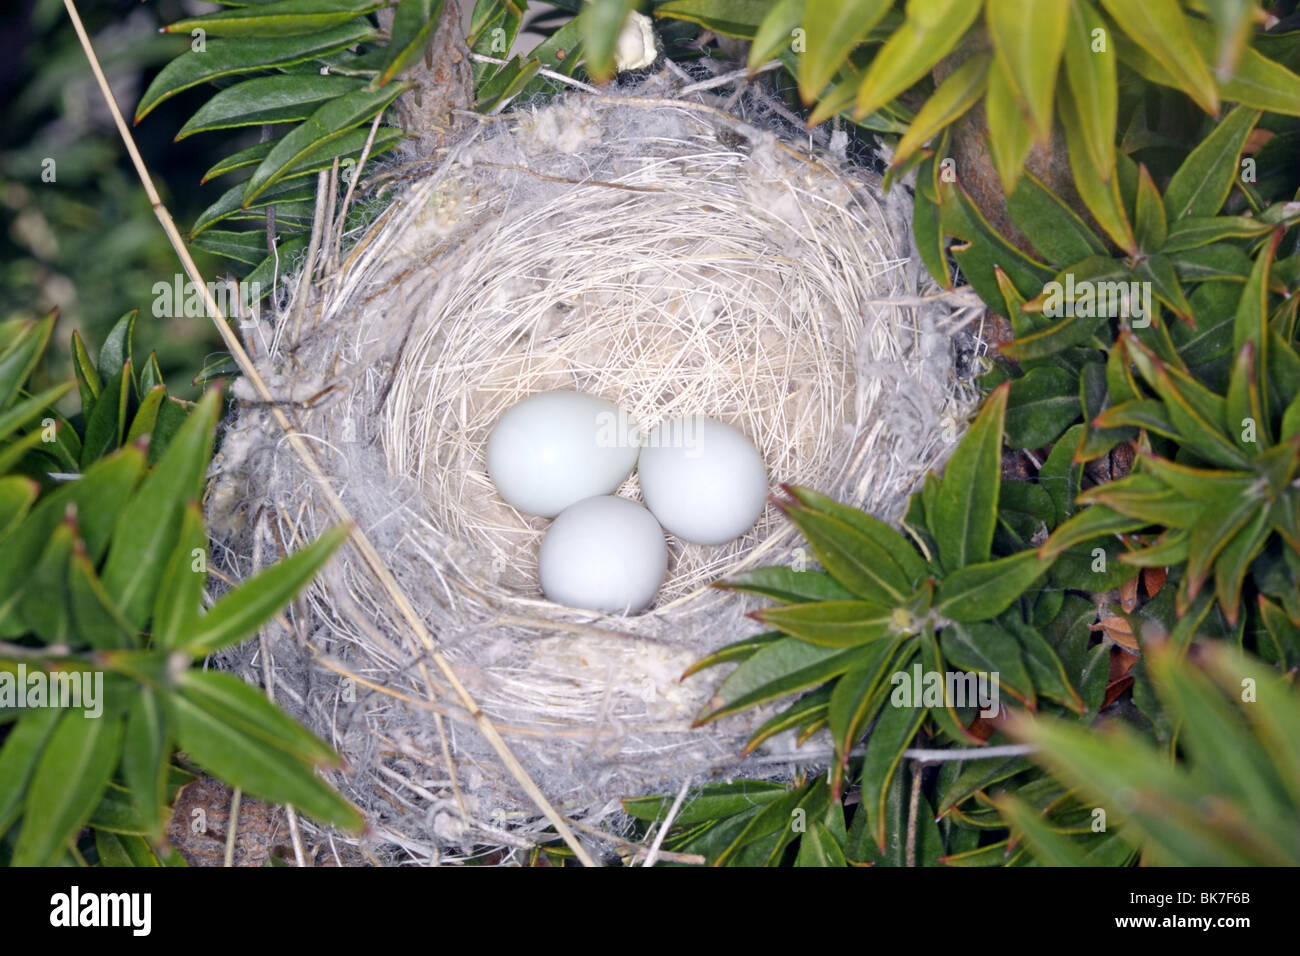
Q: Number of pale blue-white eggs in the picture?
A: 3